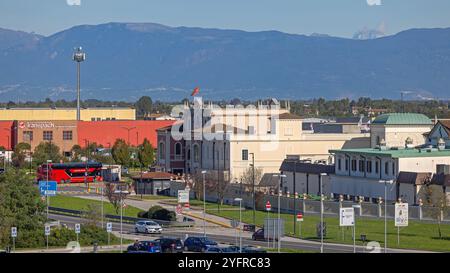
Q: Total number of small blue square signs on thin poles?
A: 4